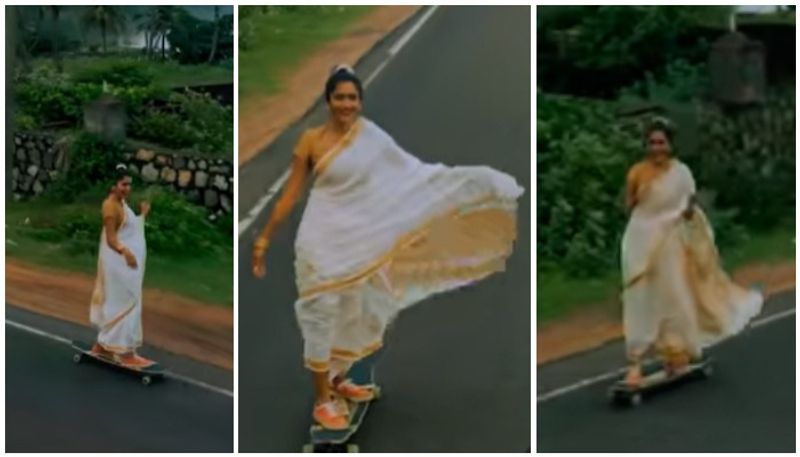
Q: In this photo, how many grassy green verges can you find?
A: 3